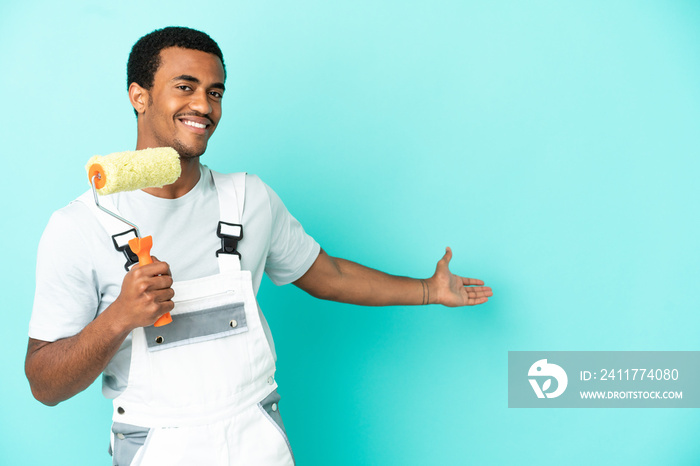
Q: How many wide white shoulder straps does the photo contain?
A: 2